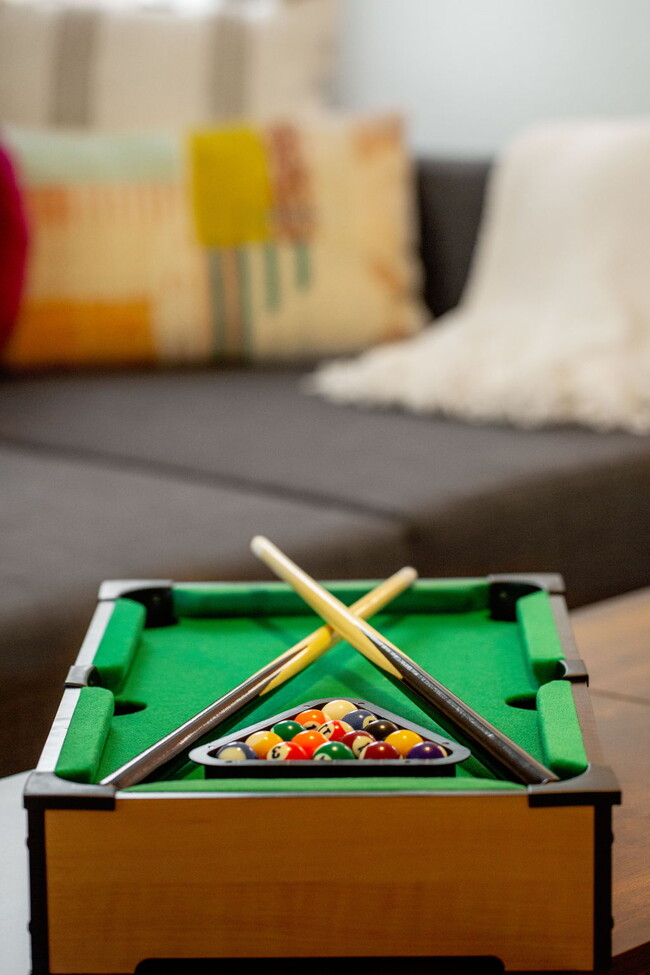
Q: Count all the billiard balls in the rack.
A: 15